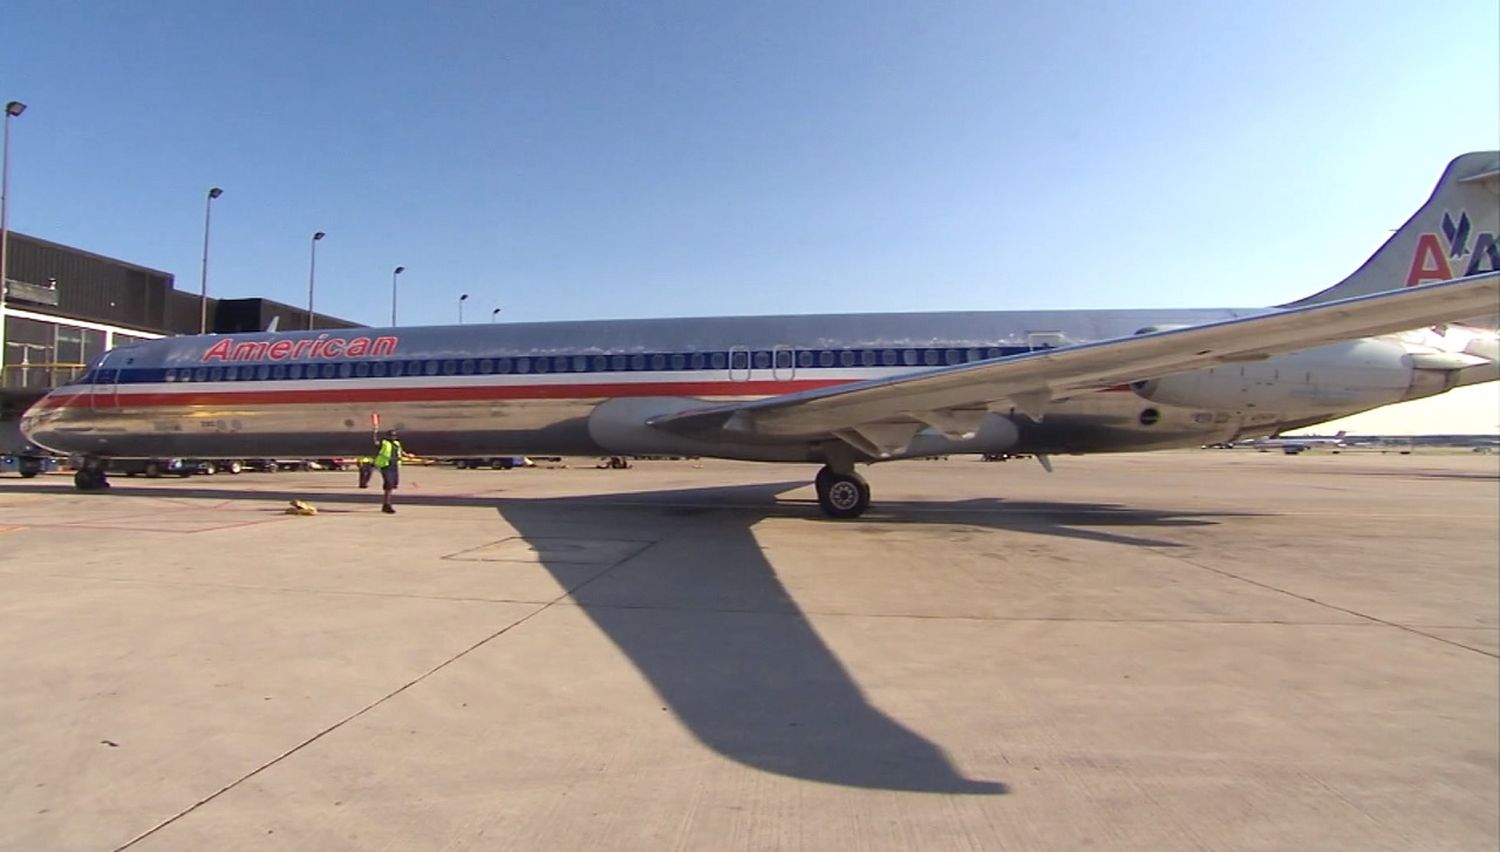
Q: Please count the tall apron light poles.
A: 6